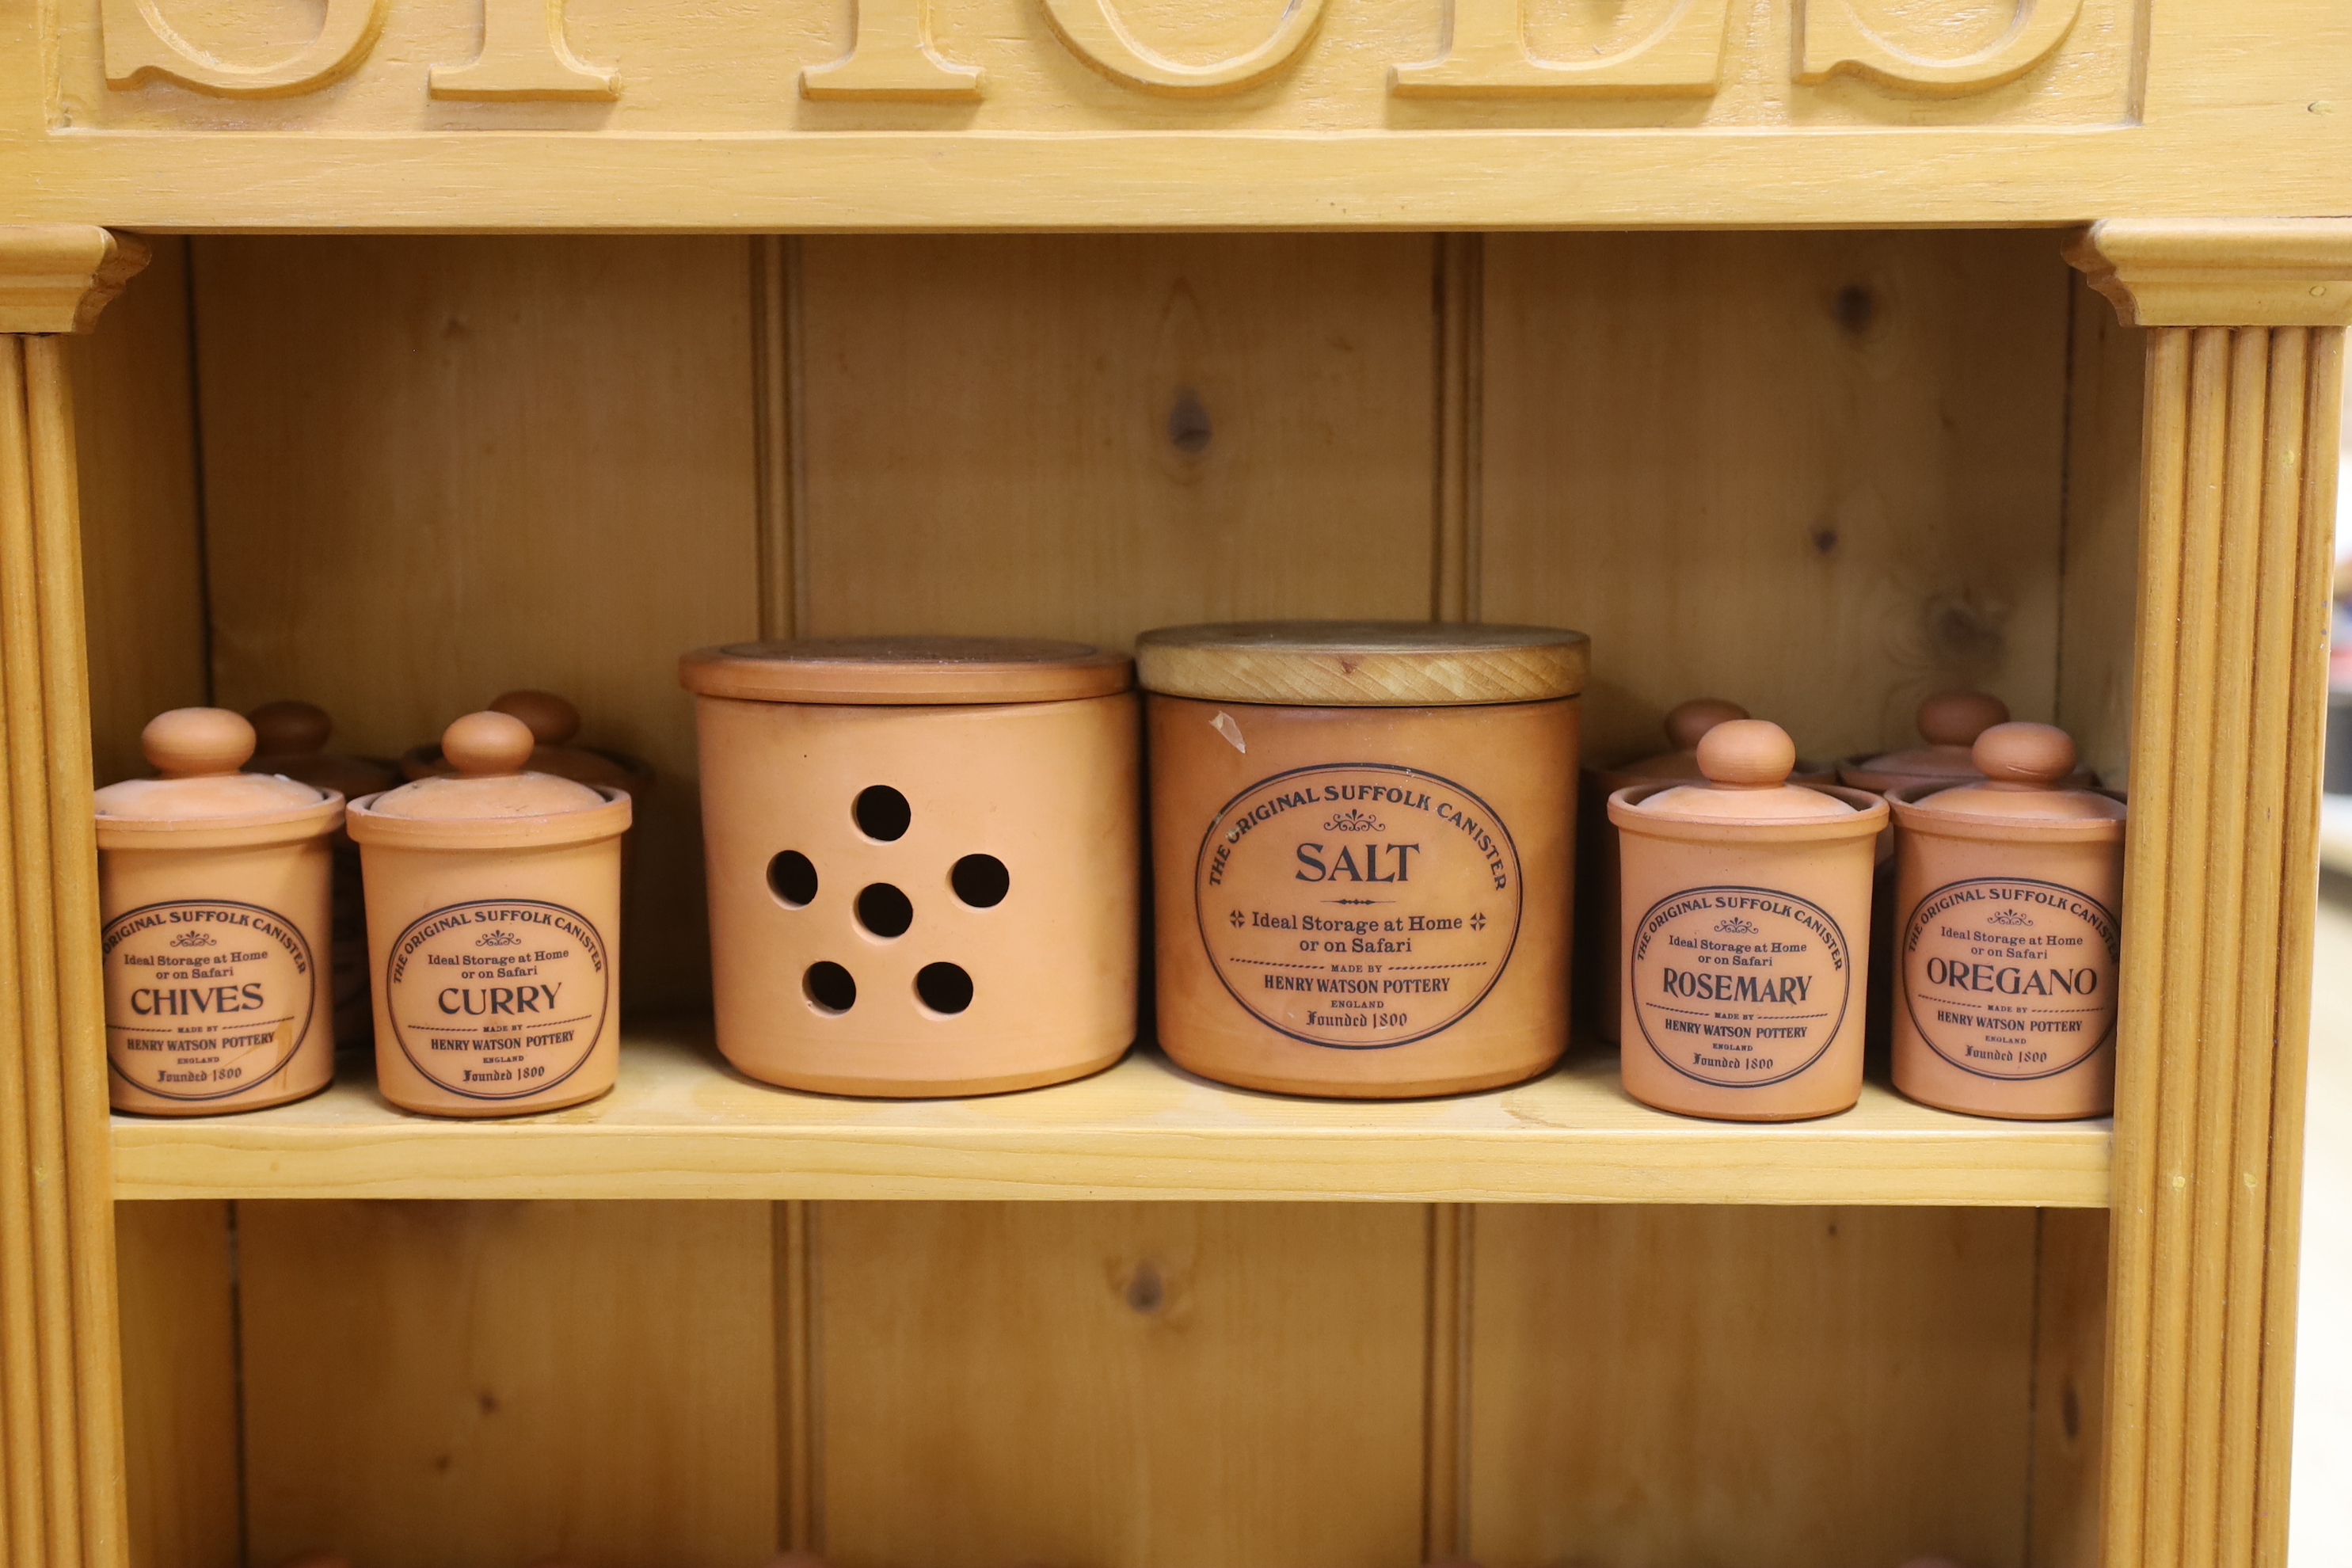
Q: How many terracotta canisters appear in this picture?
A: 10